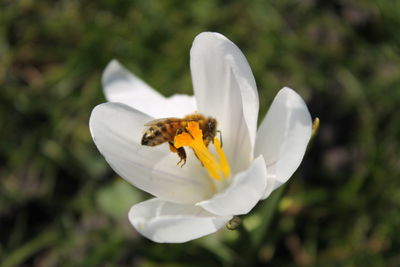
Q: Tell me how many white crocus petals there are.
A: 6